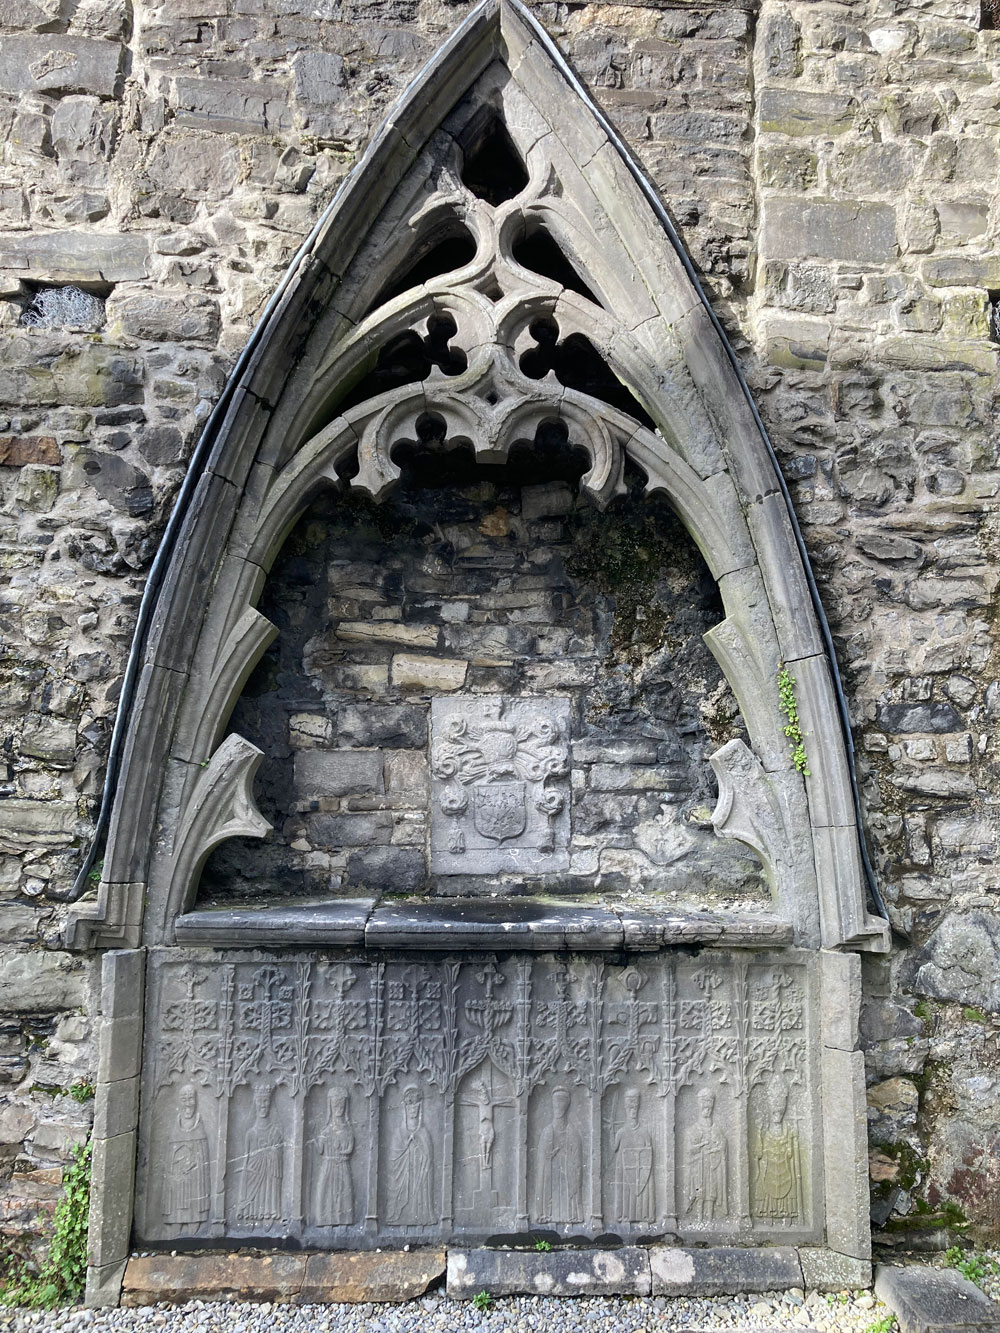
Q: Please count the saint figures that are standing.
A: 8